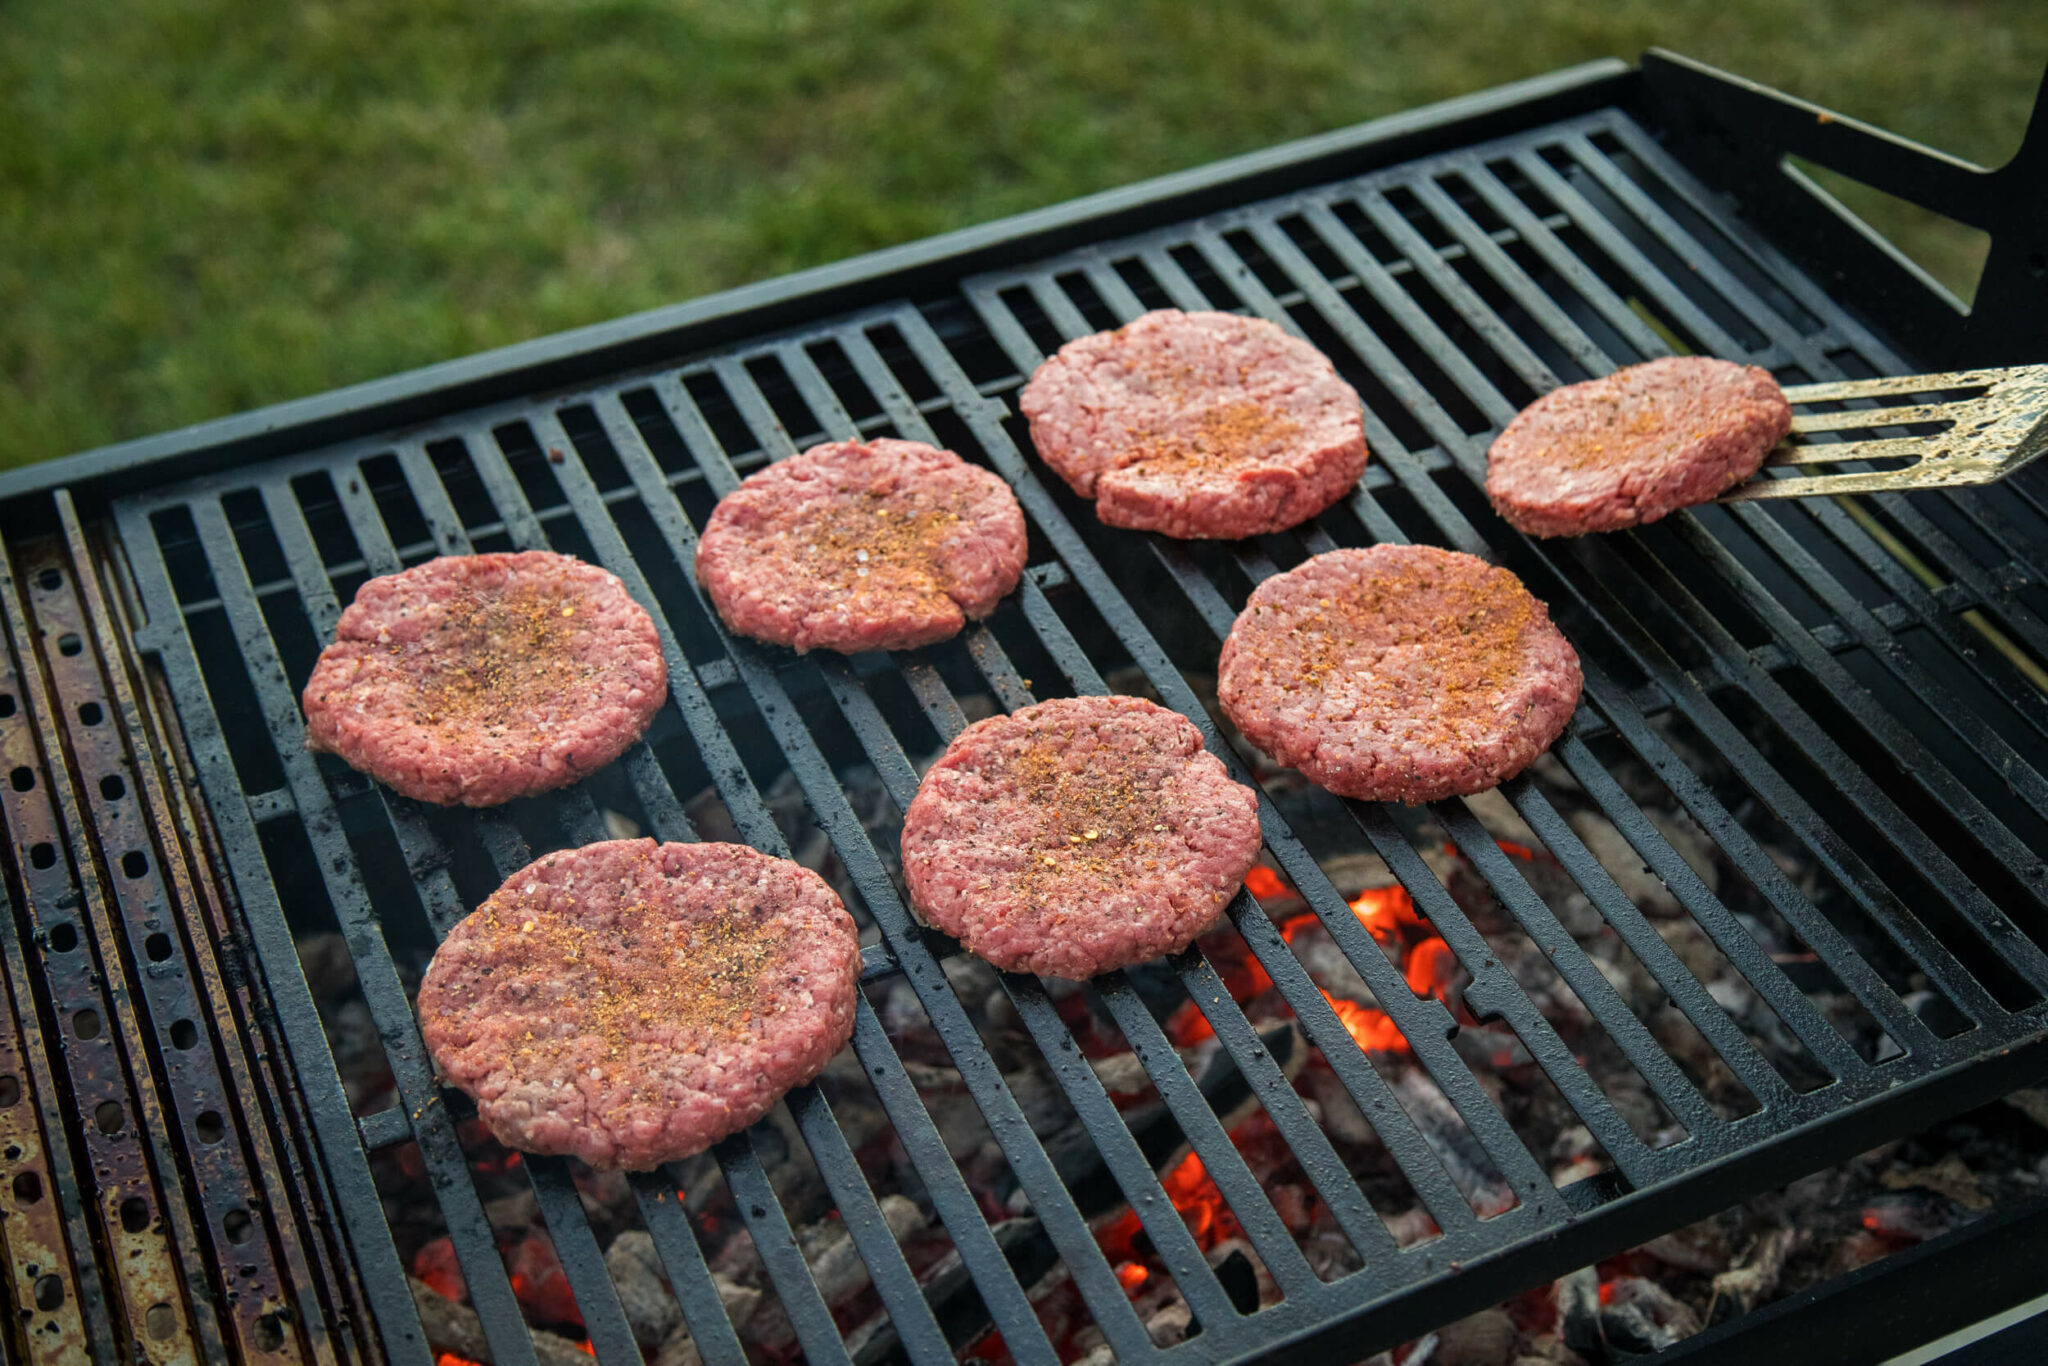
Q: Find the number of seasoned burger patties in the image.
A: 7